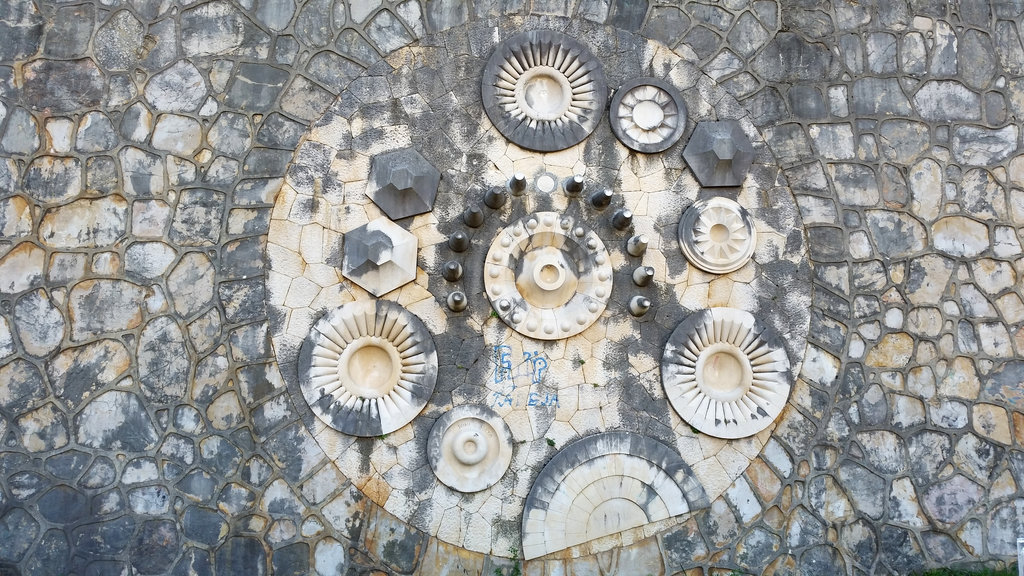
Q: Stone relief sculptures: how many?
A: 11